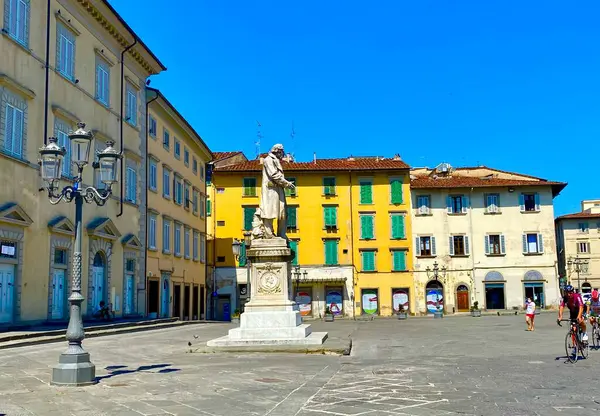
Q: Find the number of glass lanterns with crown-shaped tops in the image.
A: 3